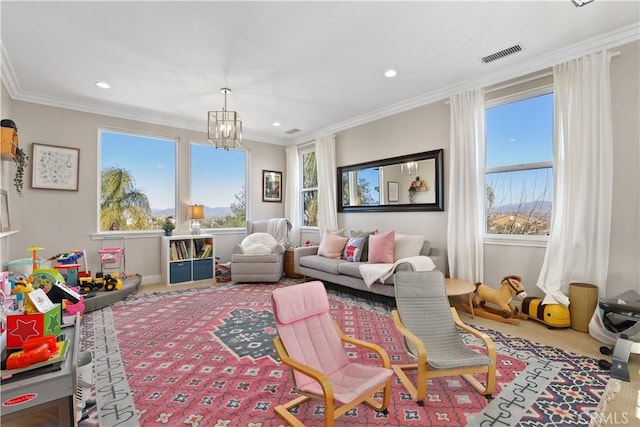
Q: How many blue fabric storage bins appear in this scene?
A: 2